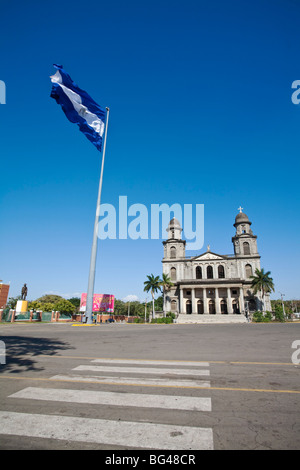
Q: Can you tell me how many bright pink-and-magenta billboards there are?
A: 1